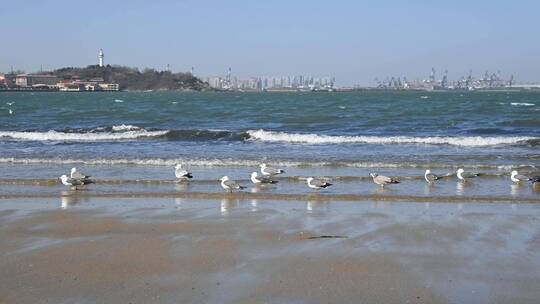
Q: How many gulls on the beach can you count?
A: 12